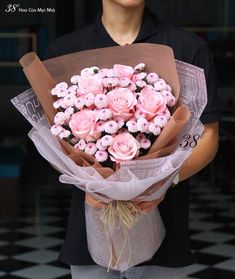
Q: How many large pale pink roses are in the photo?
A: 6